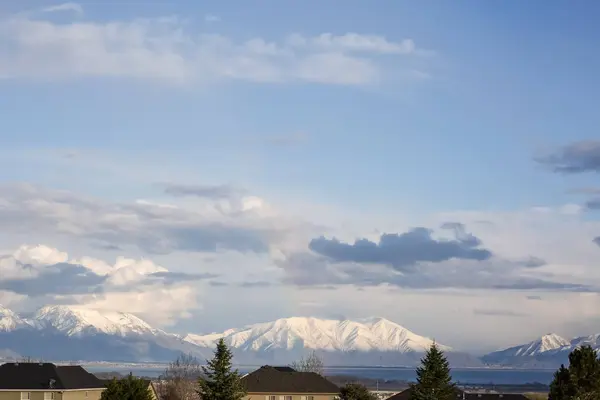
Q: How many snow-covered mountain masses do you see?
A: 3